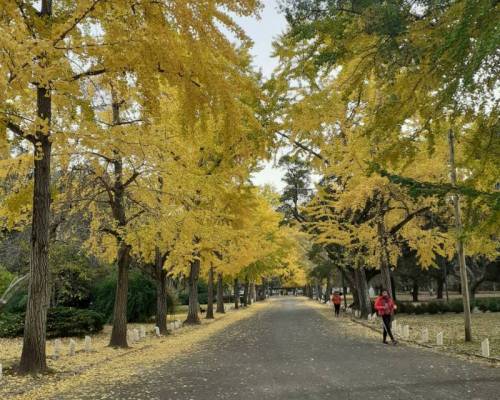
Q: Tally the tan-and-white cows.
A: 0